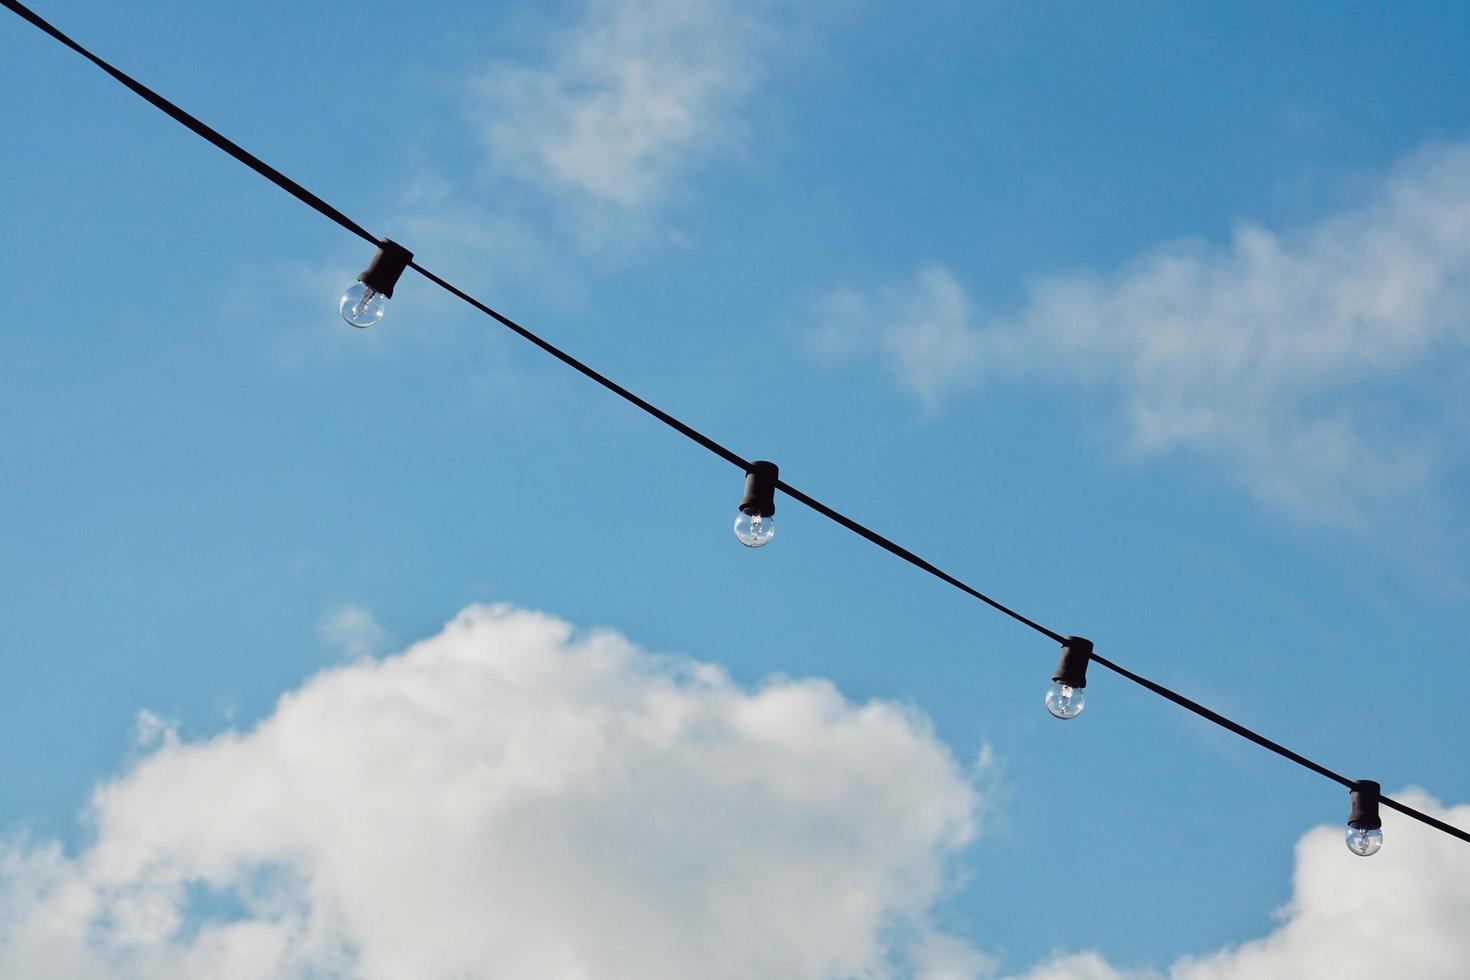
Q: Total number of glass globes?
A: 4